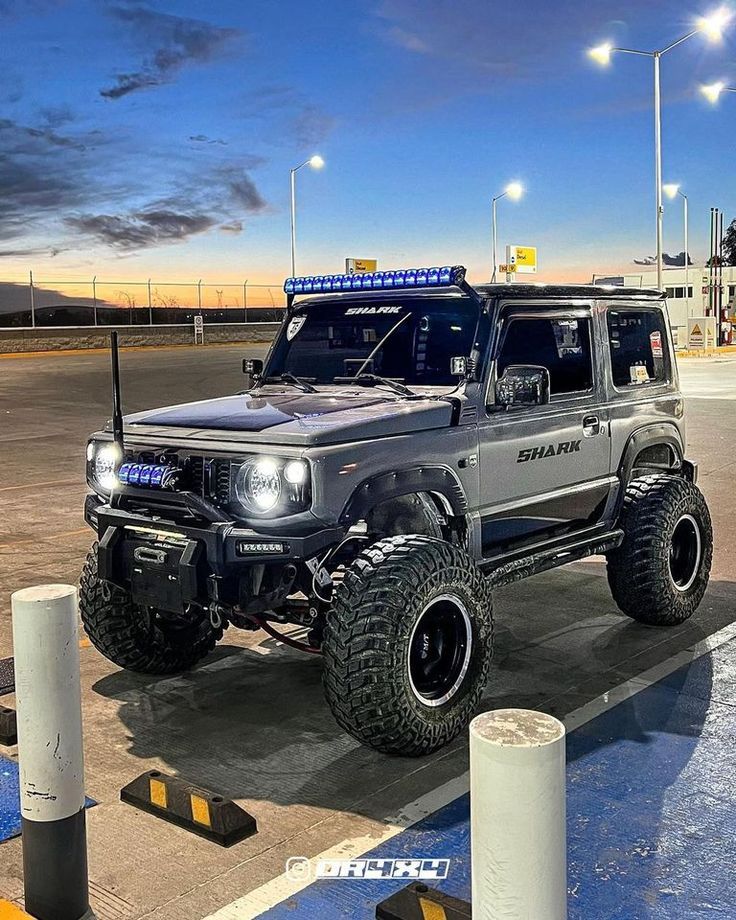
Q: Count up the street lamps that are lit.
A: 6